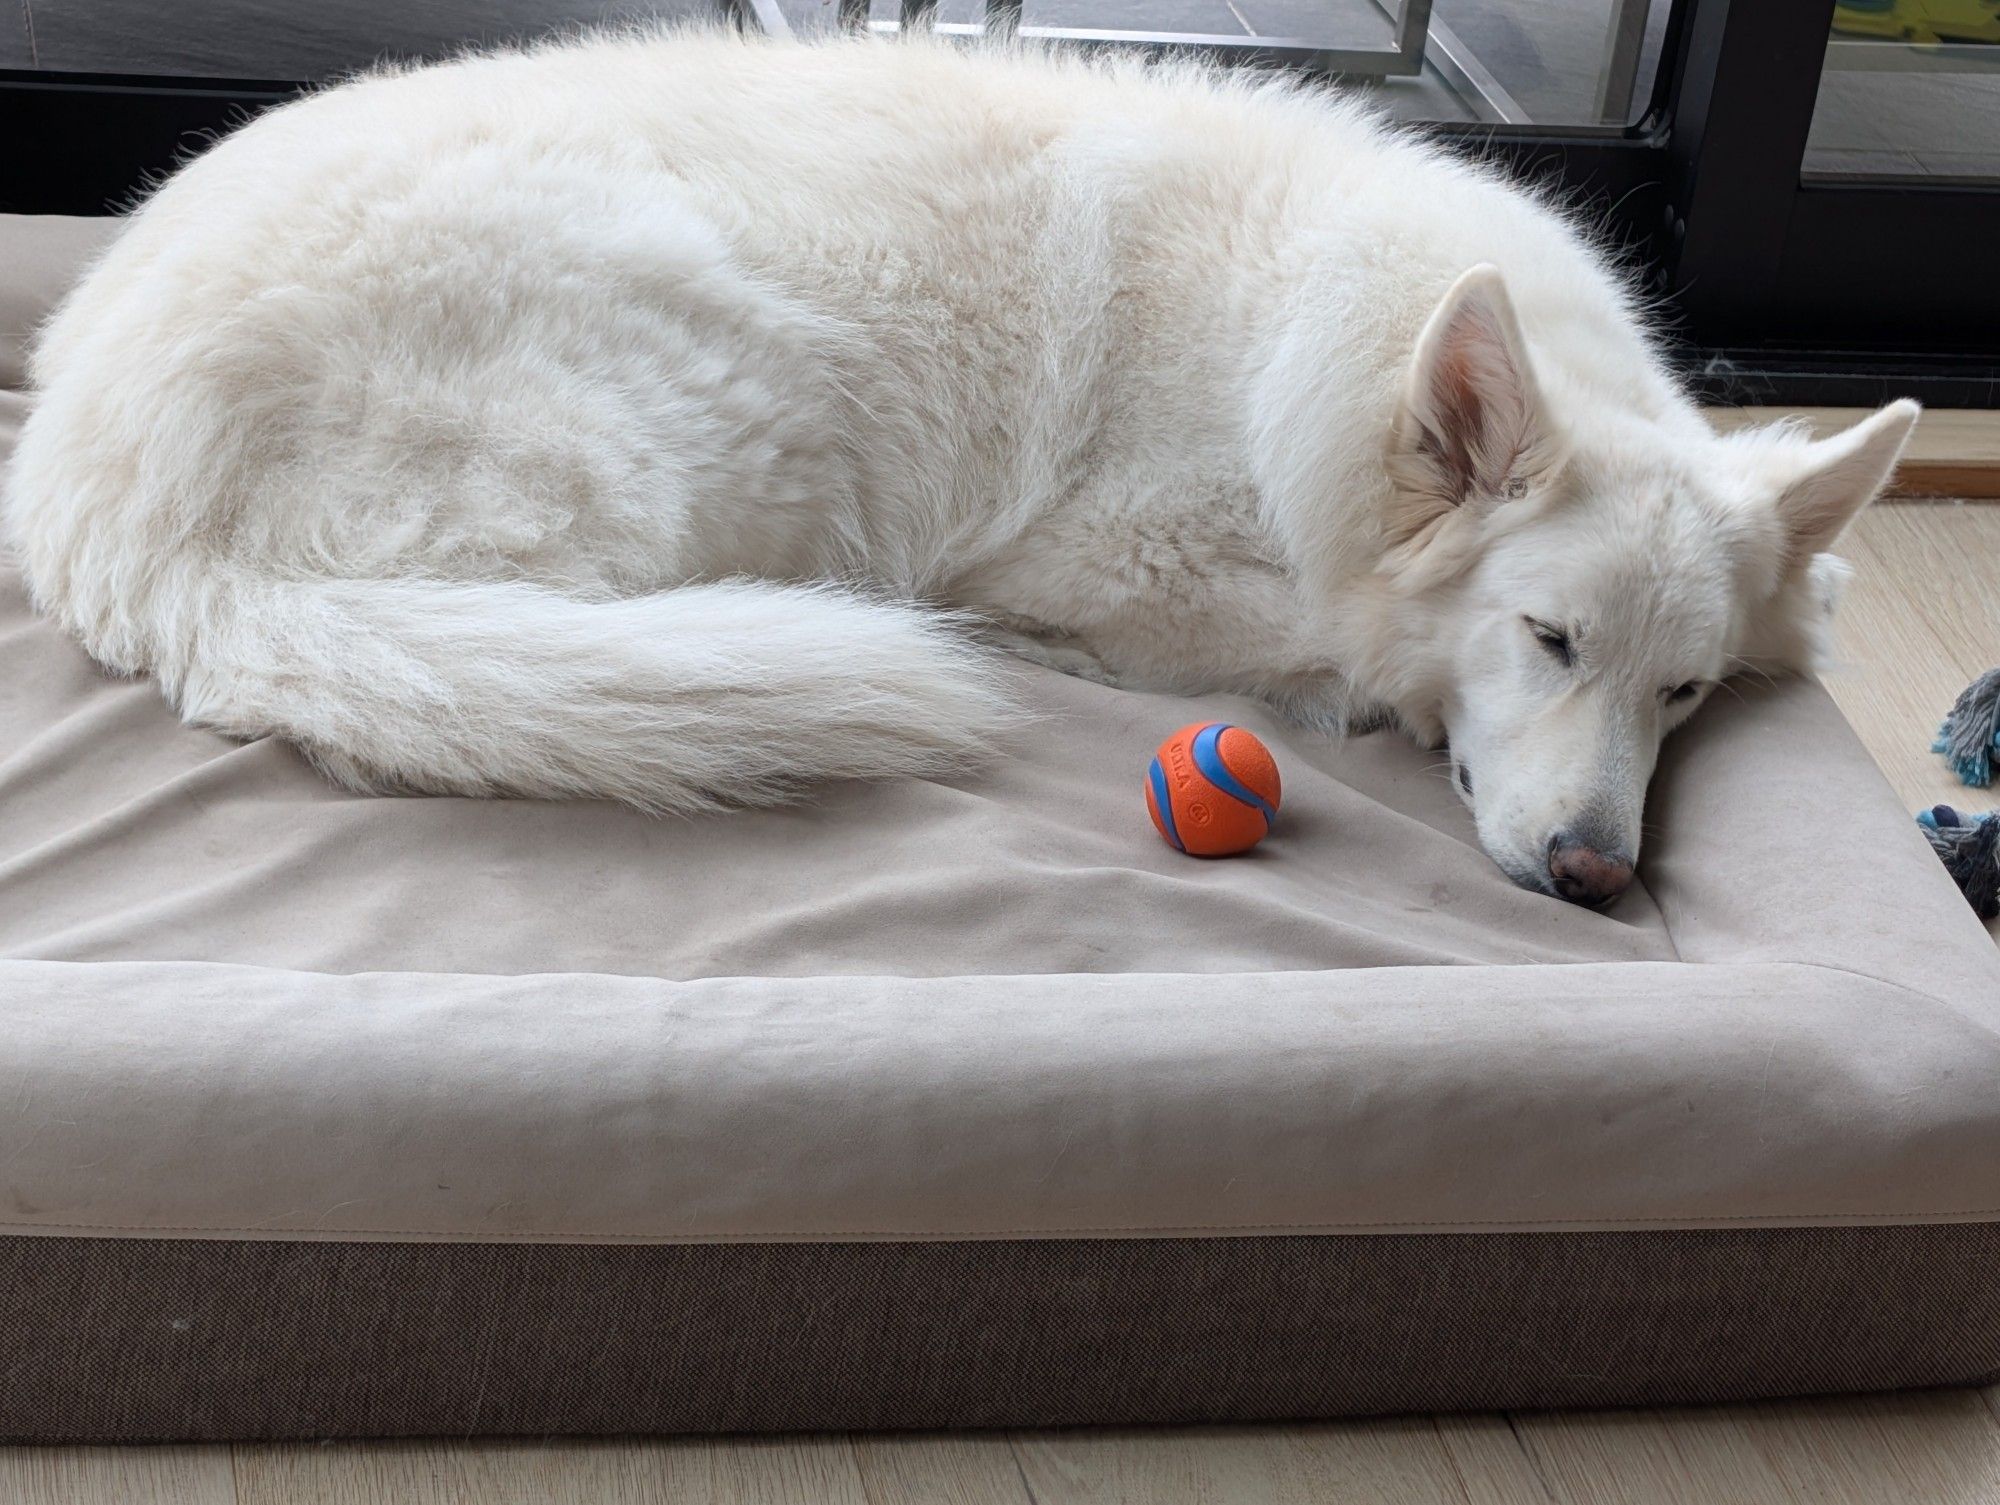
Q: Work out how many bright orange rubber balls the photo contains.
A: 1